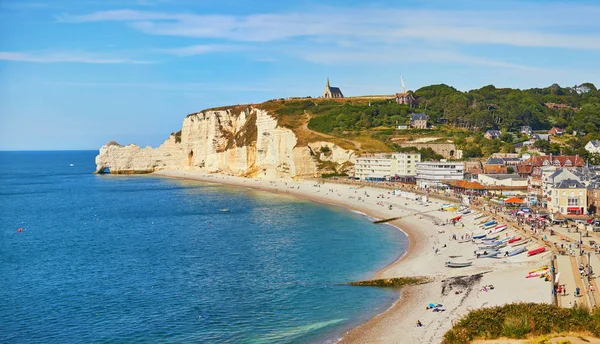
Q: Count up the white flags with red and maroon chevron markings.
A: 0